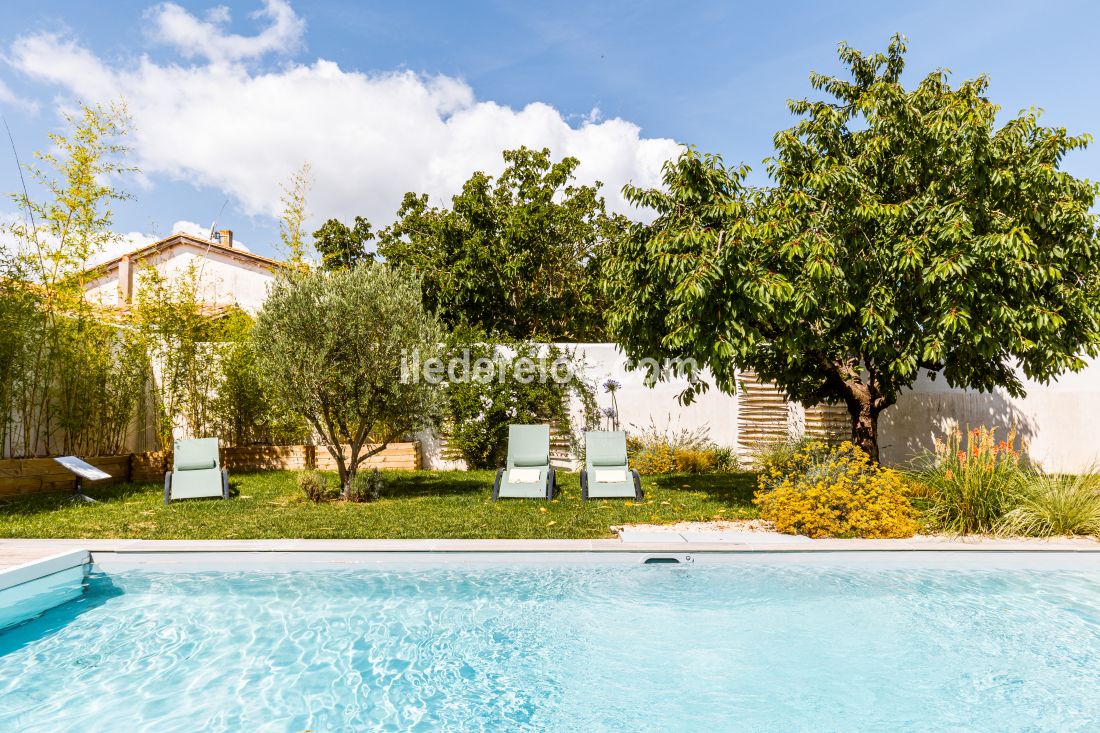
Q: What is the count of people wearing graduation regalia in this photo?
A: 0